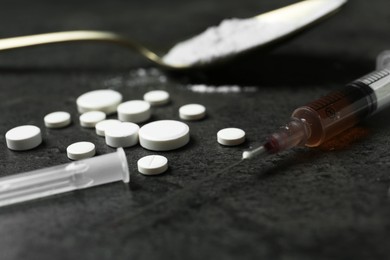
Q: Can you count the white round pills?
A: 13